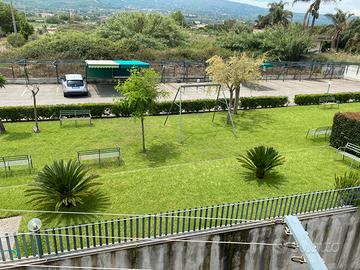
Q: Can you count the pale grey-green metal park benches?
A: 6